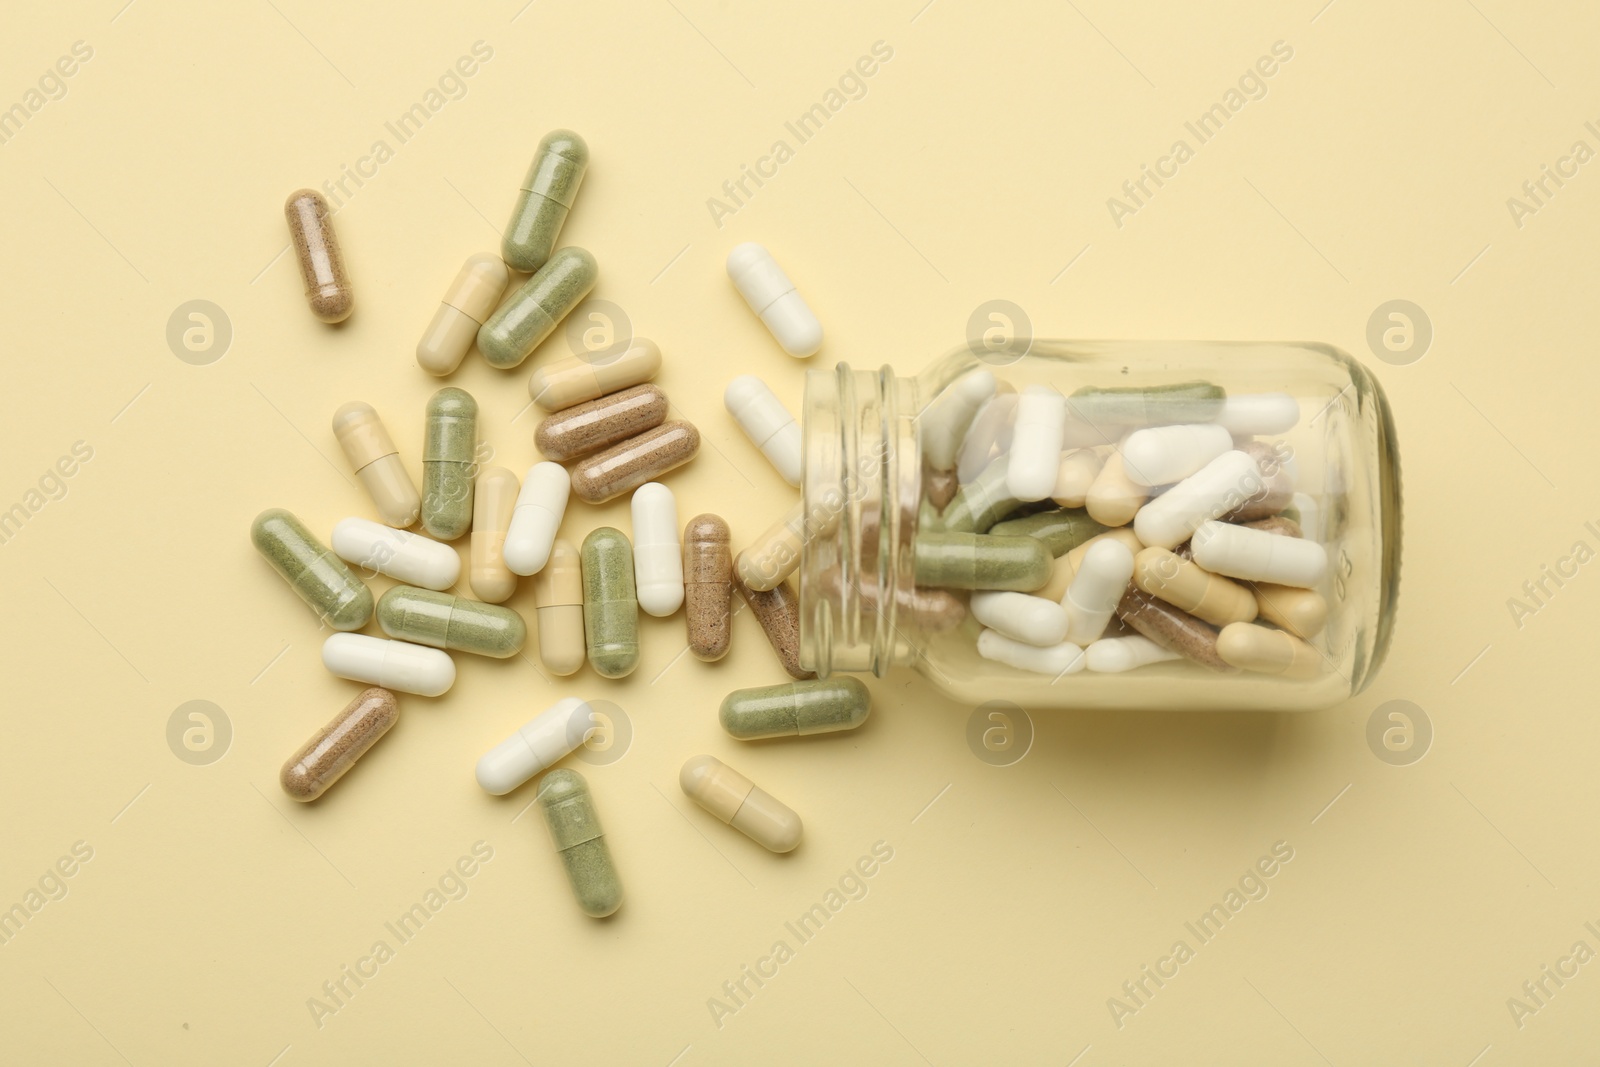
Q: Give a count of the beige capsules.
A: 13